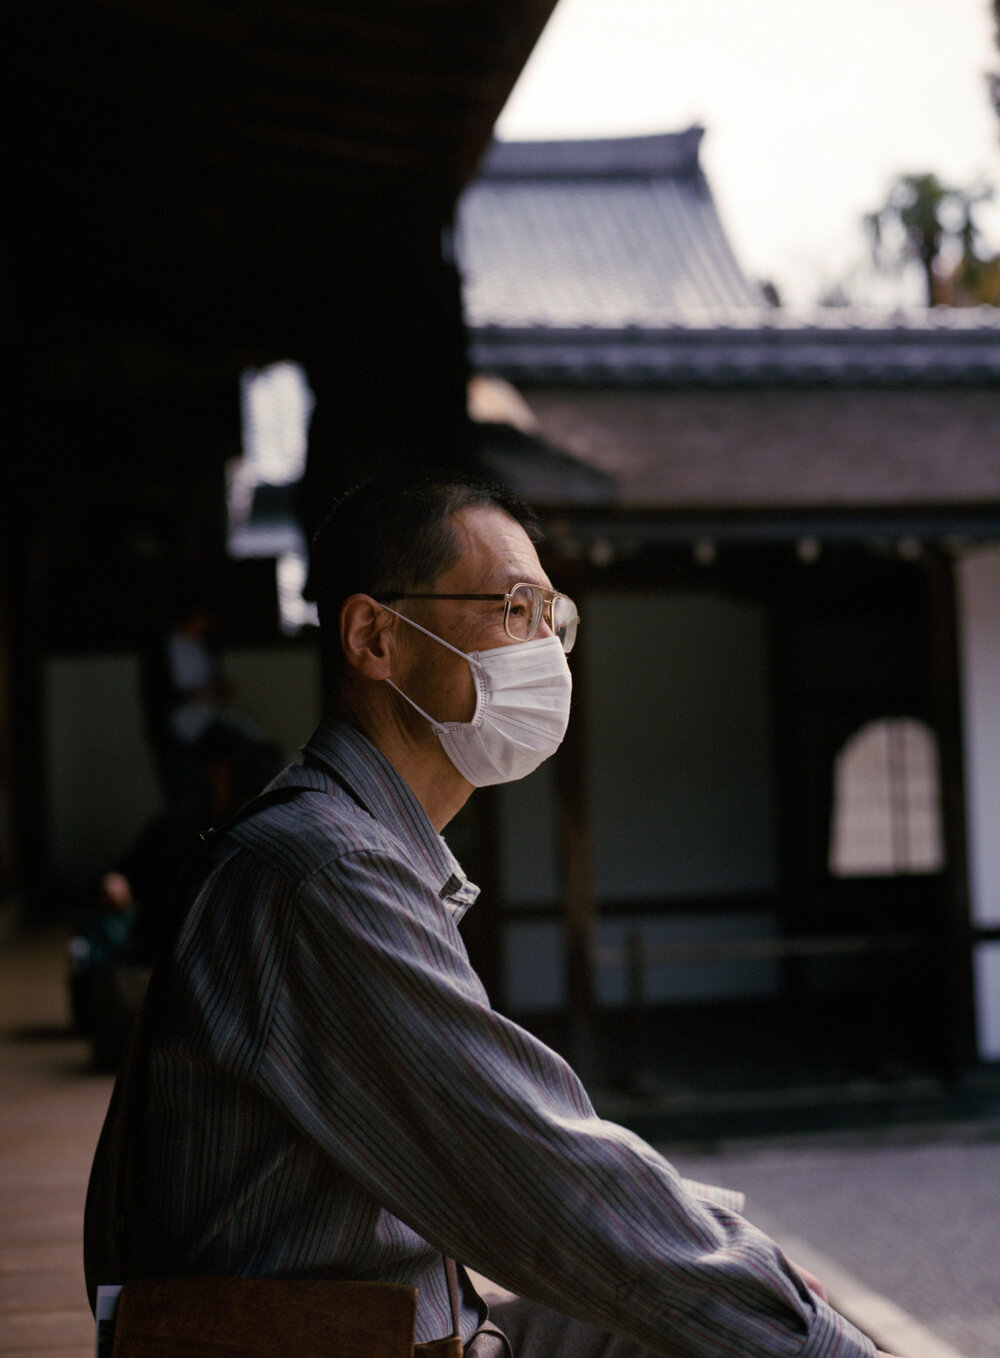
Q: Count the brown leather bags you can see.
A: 1